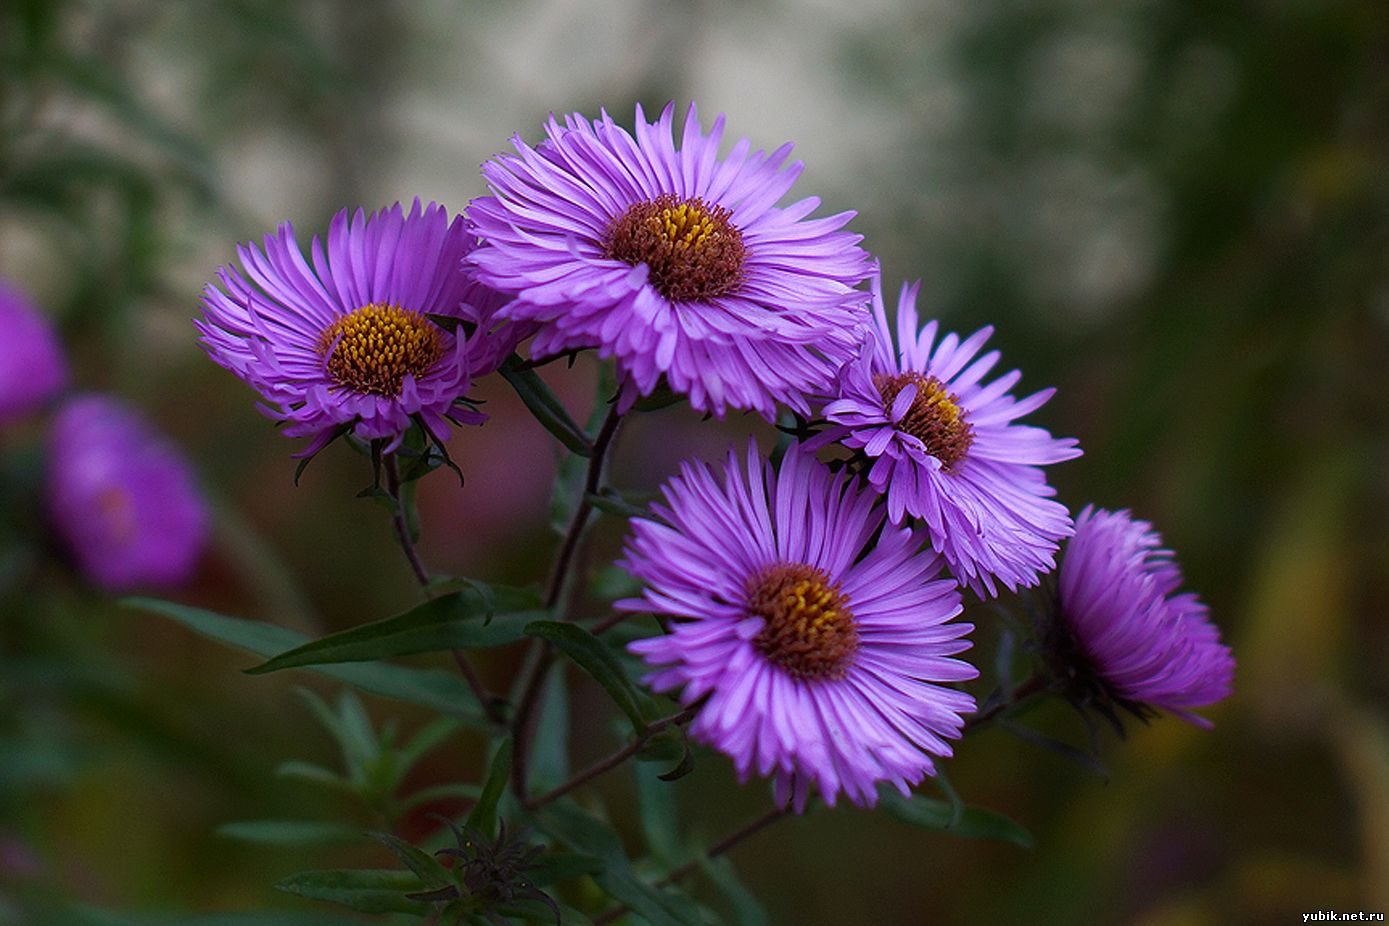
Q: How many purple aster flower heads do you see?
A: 7